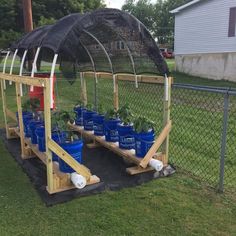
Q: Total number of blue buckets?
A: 12